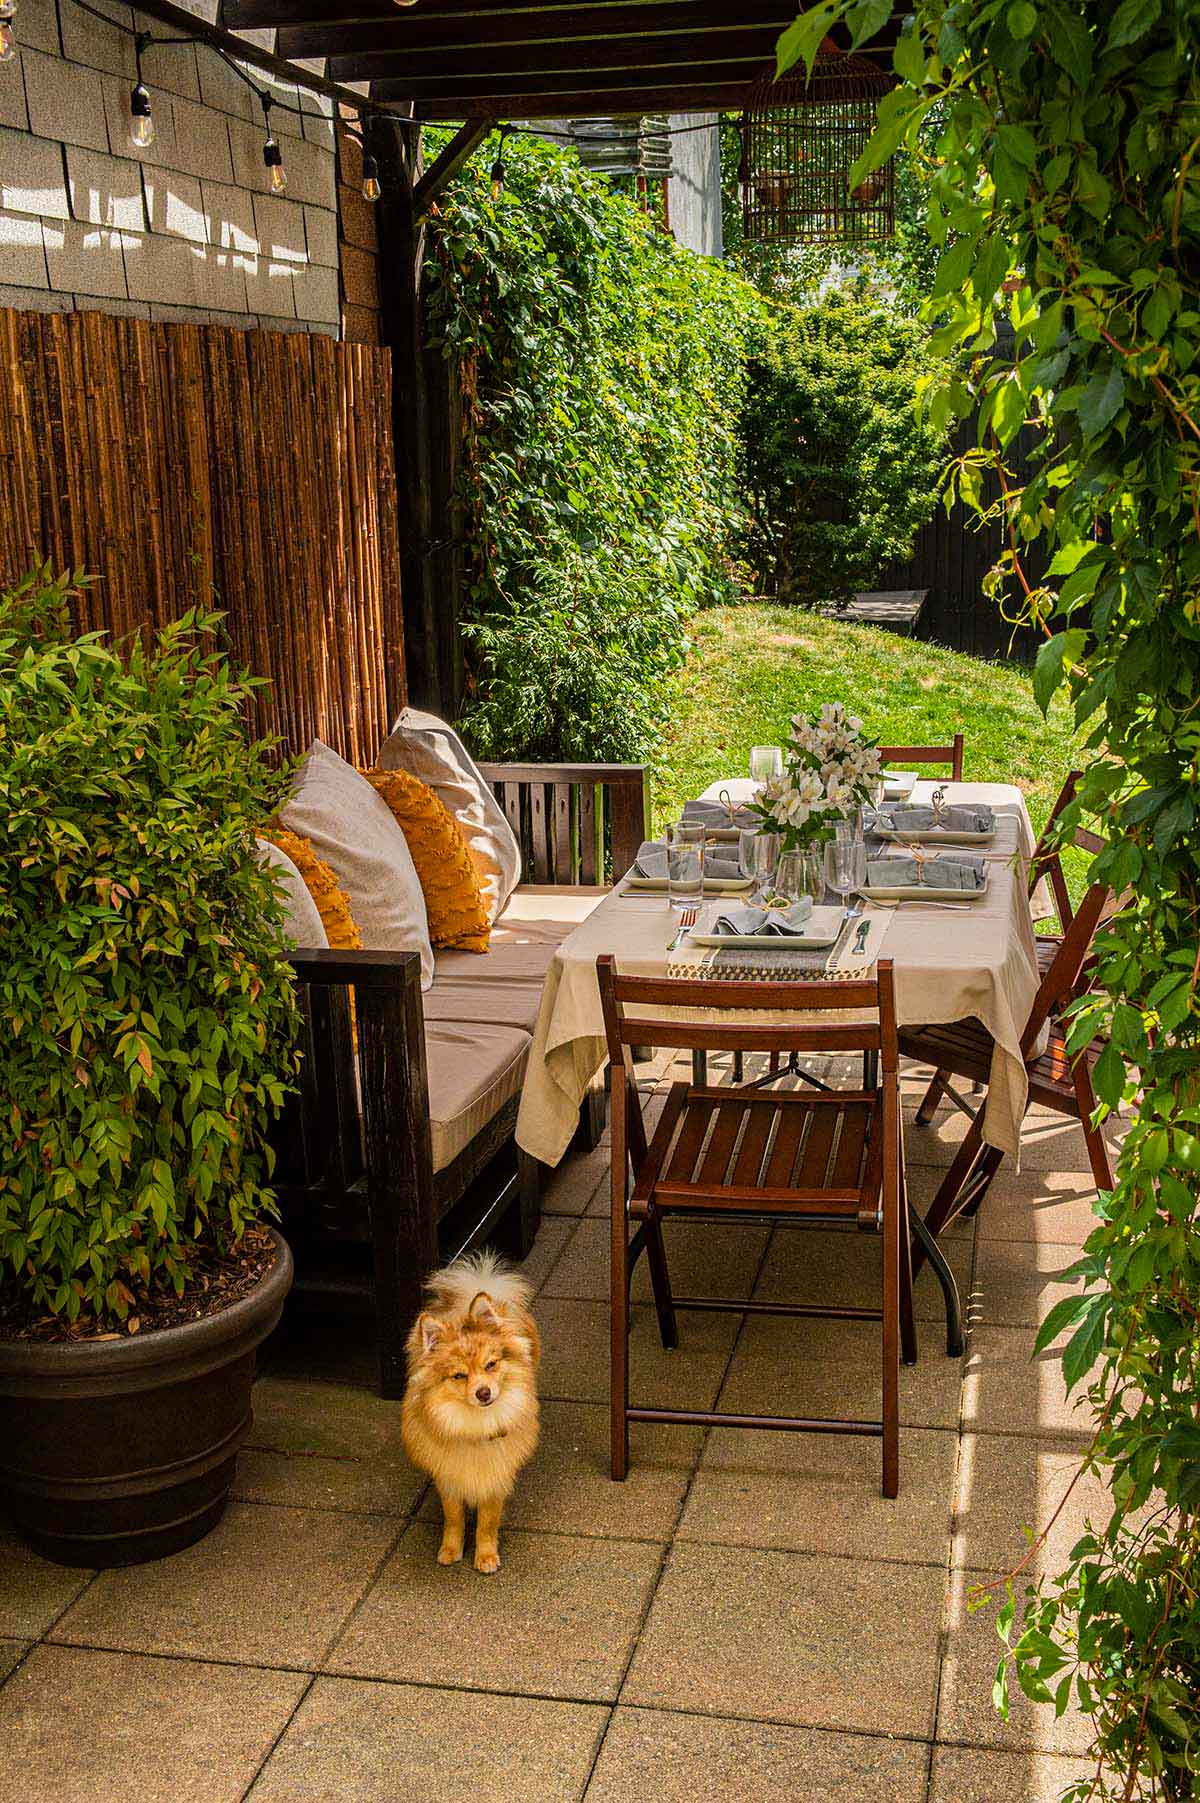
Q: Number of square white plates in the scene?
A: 6